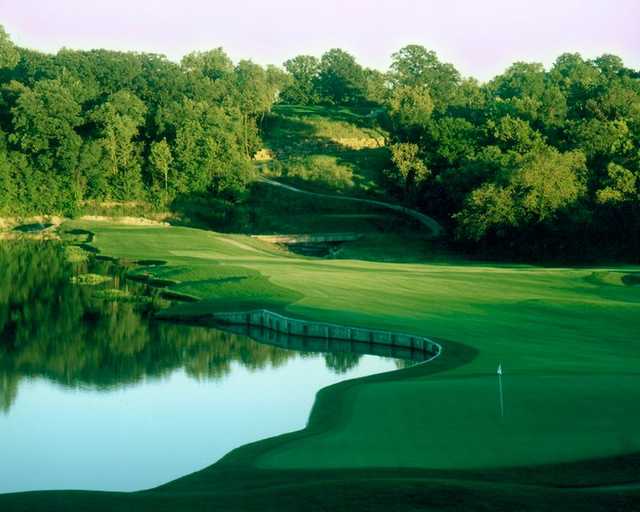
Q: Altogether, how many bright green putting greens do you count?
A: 1